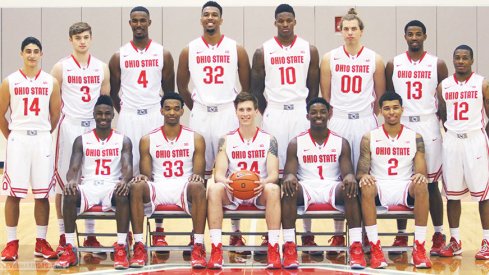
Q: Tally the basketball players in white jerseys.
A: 13